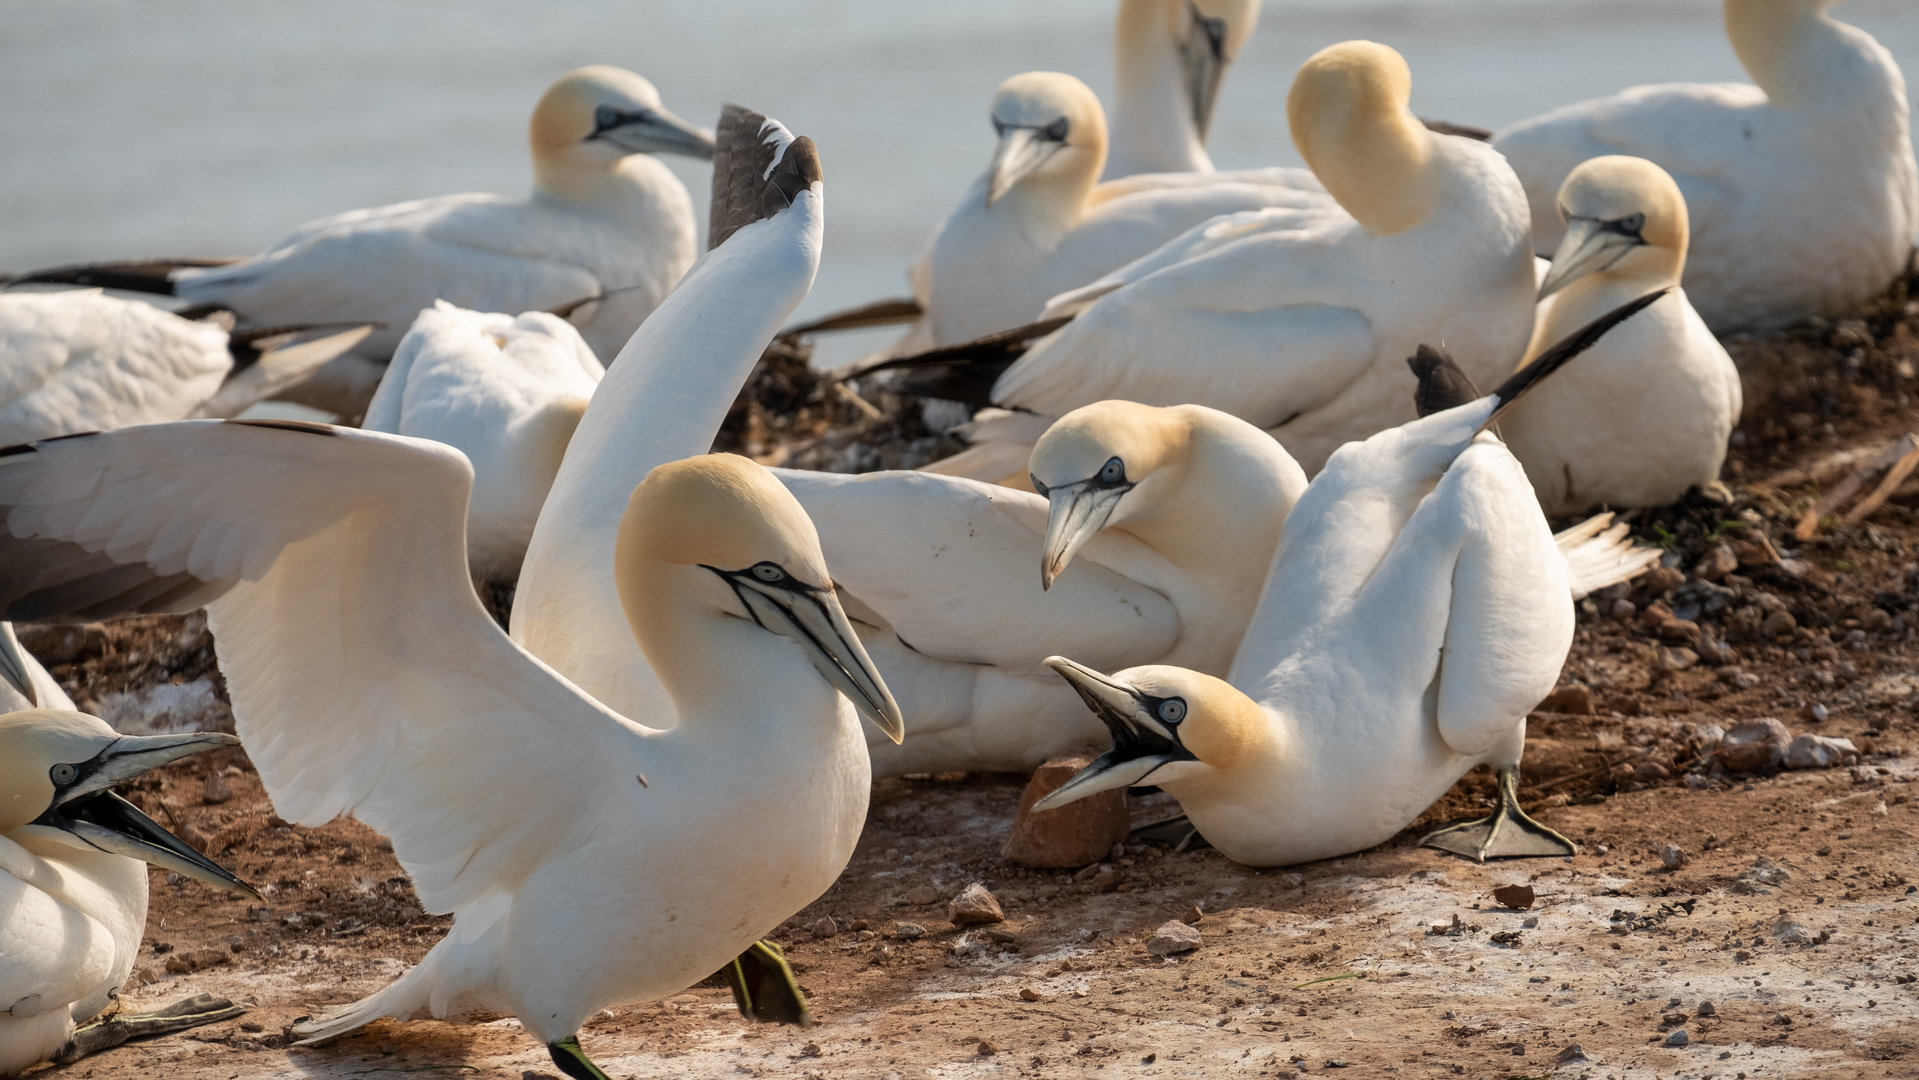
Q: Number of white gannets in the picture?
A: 13